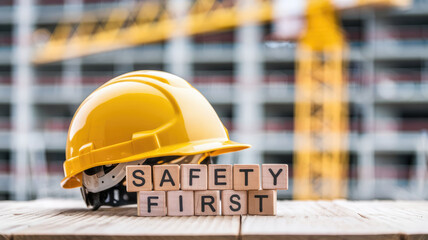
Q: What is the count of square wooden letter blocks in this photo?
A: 11